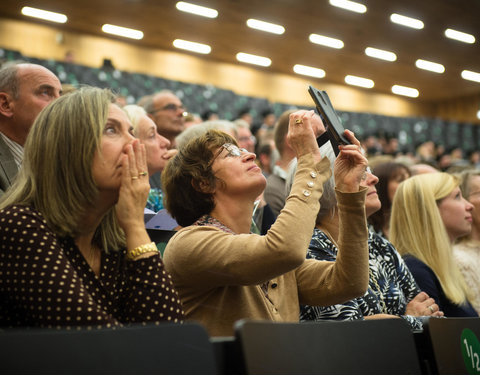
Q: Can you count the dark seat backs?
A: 3